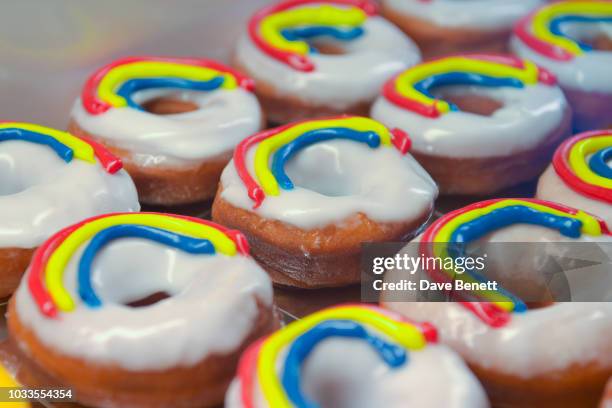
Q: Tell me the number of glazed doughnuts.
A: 11